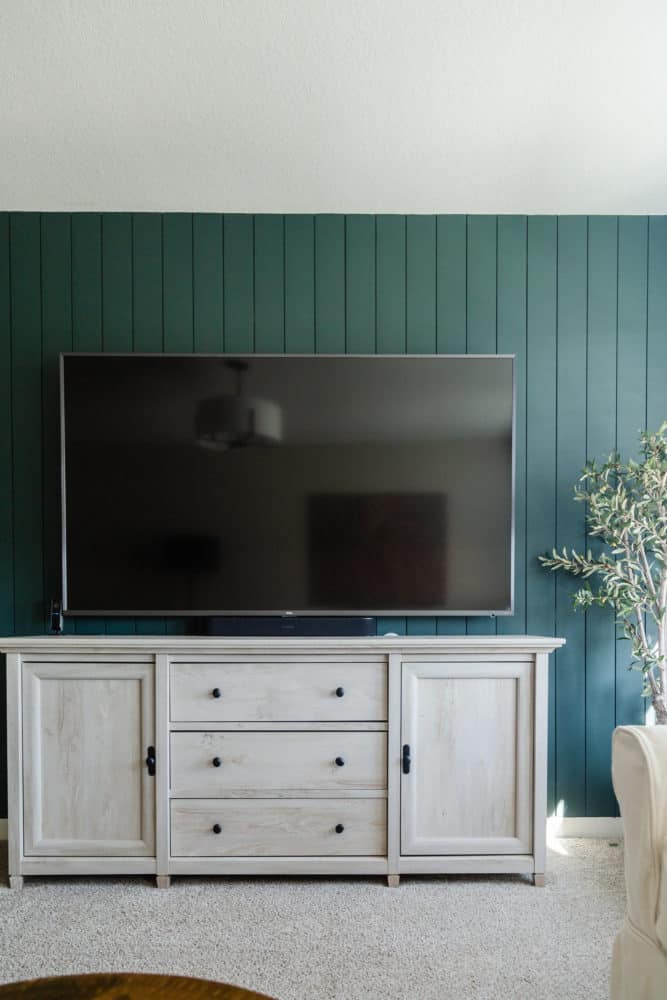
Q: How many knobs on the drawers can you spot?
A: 6